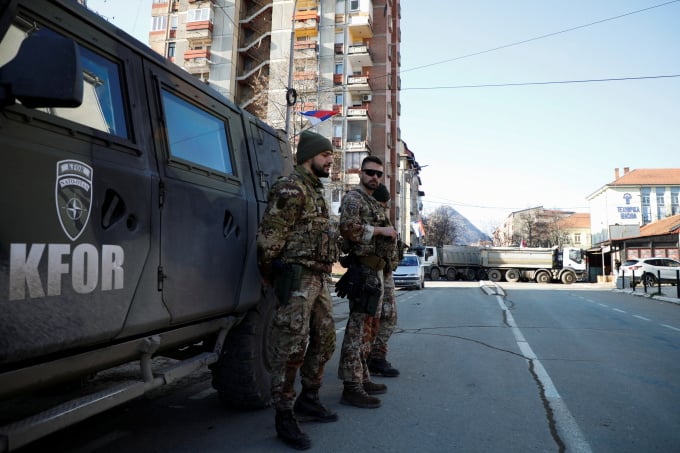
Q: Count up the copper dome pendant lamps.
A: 0